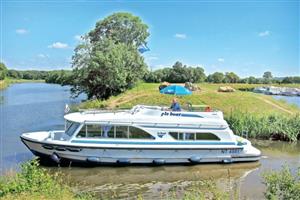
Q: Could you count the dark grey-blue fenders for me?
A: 6